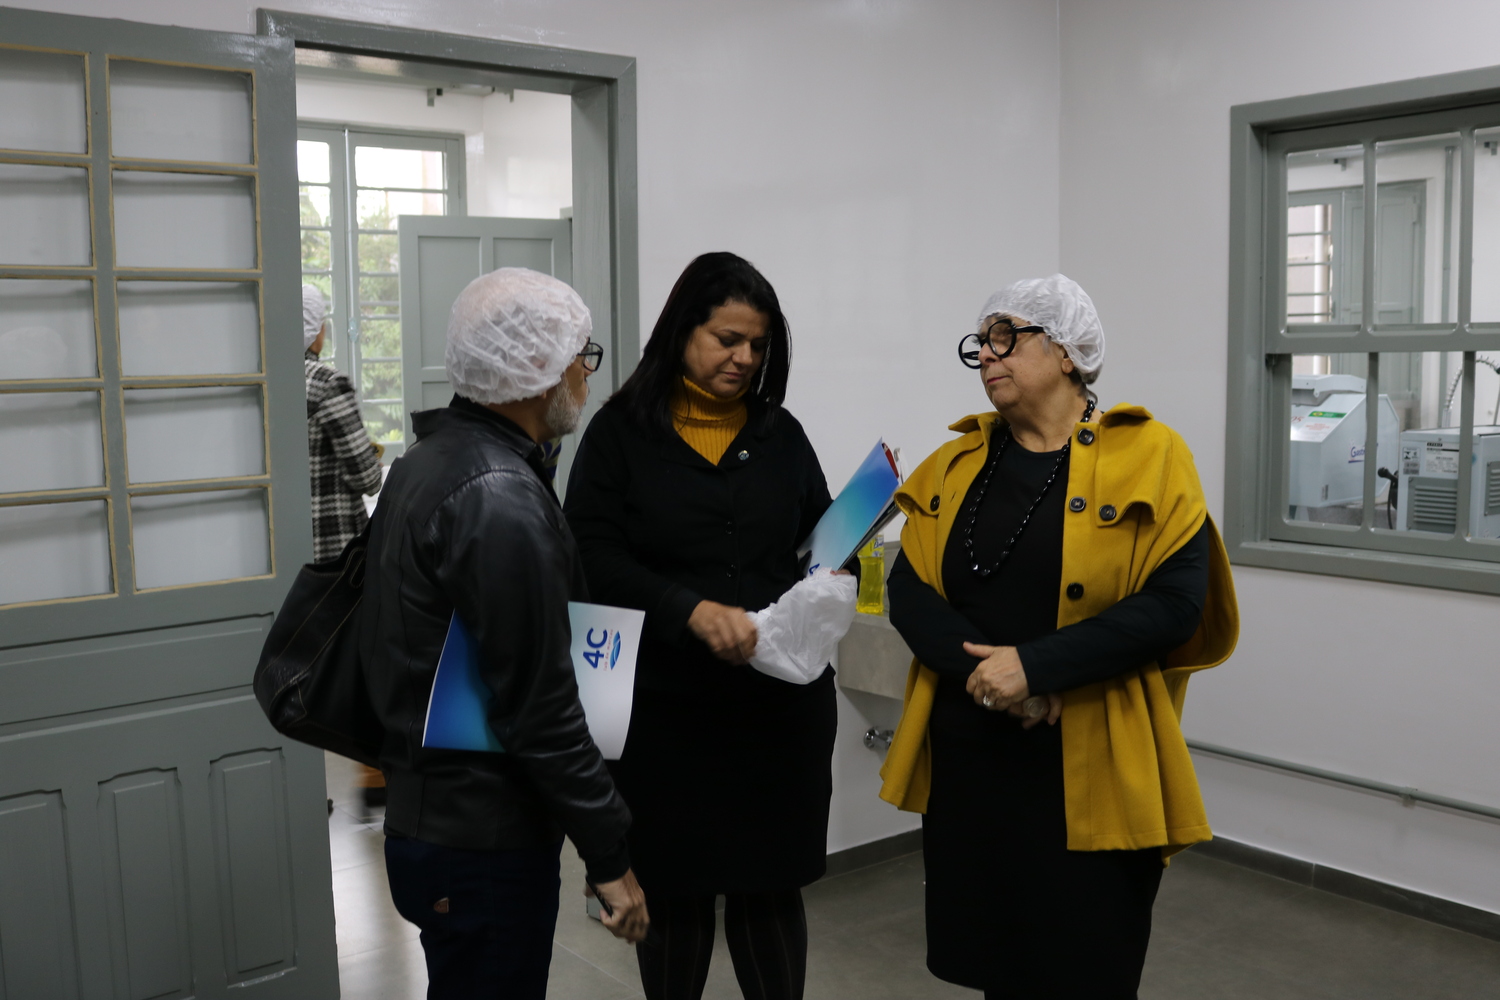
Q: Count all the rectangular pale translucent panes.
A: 10